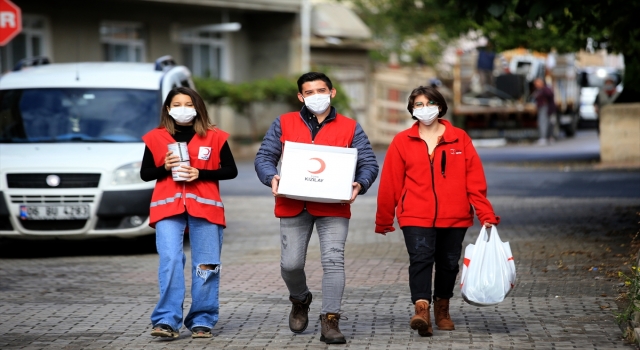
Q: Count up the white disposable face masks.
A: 3